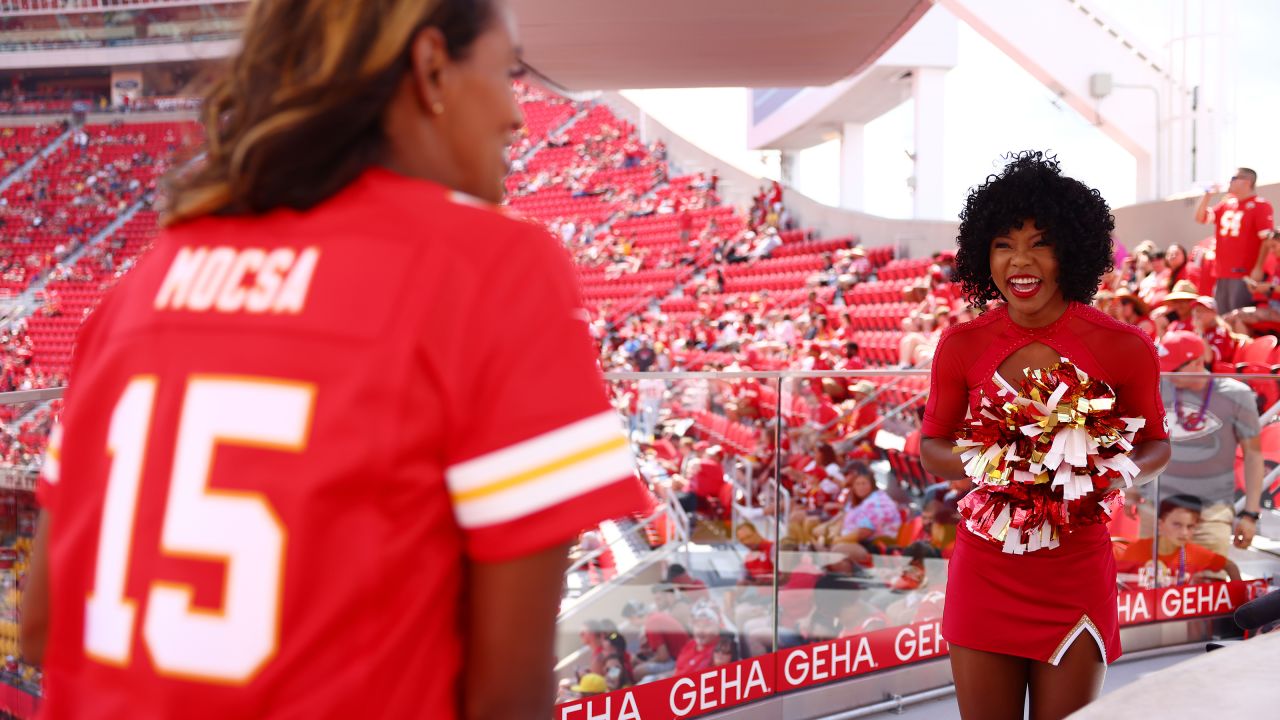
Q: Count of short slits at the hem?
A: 1